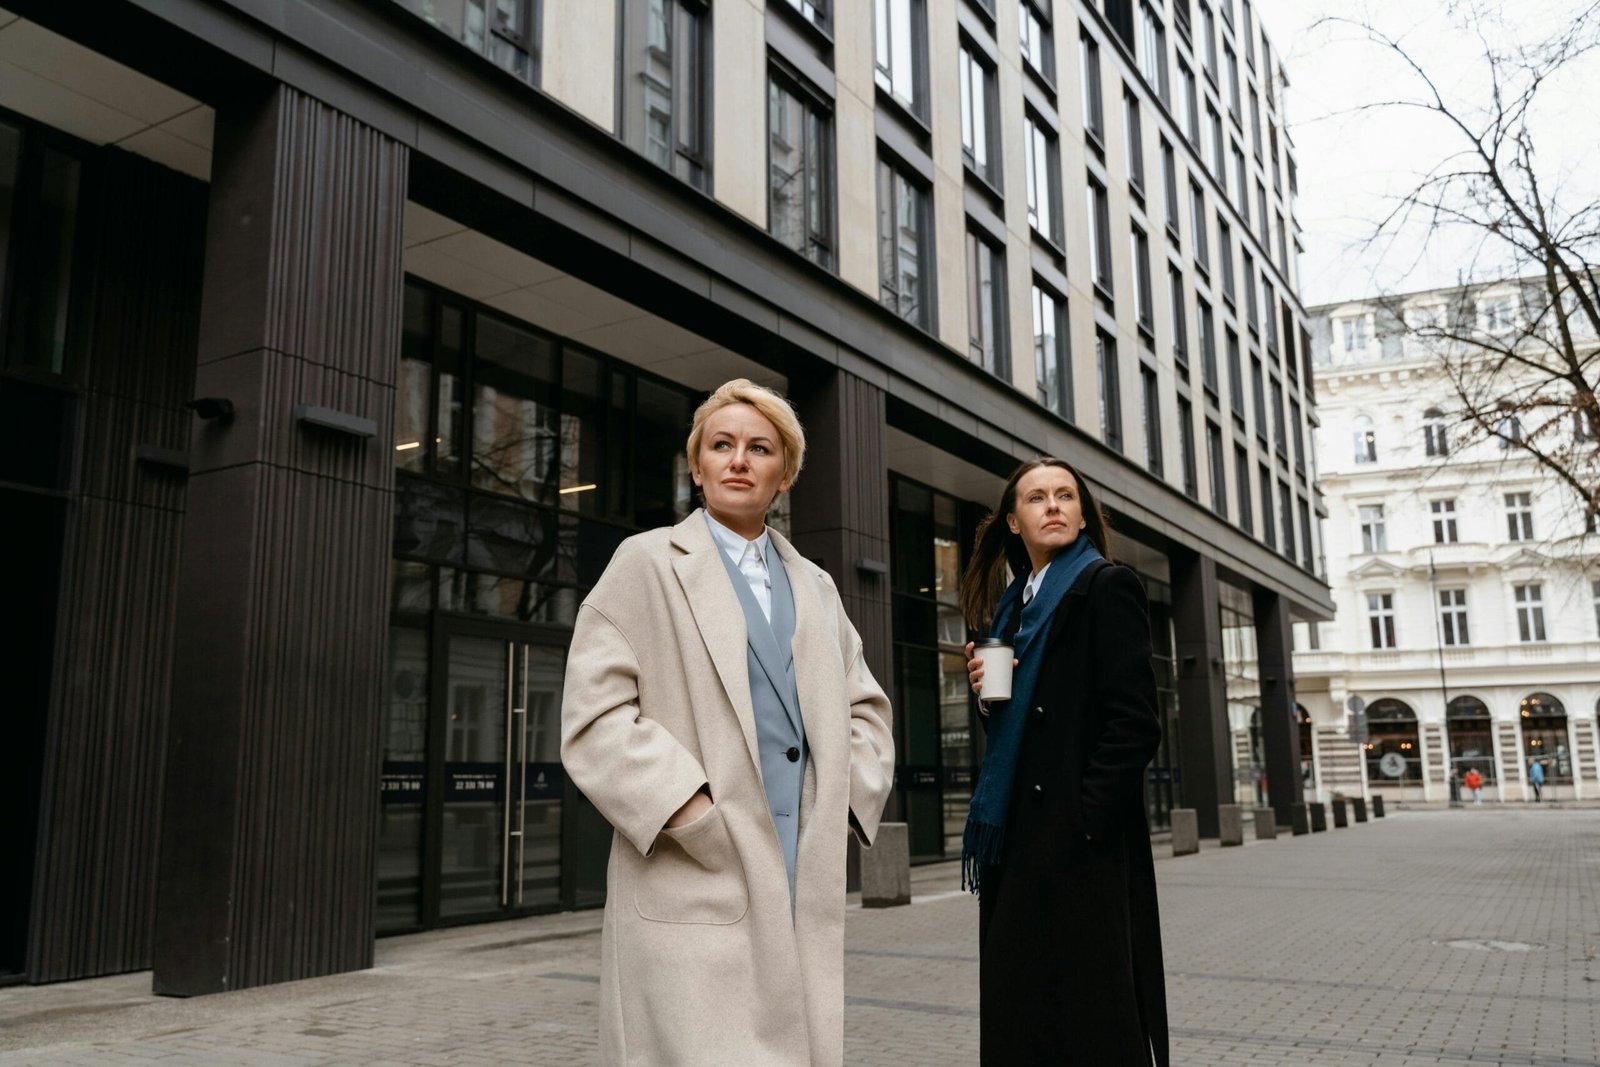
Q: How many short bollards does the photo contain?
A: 9